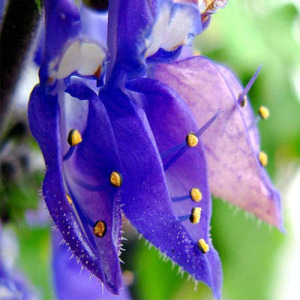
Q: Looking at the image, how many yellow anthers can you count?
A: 11